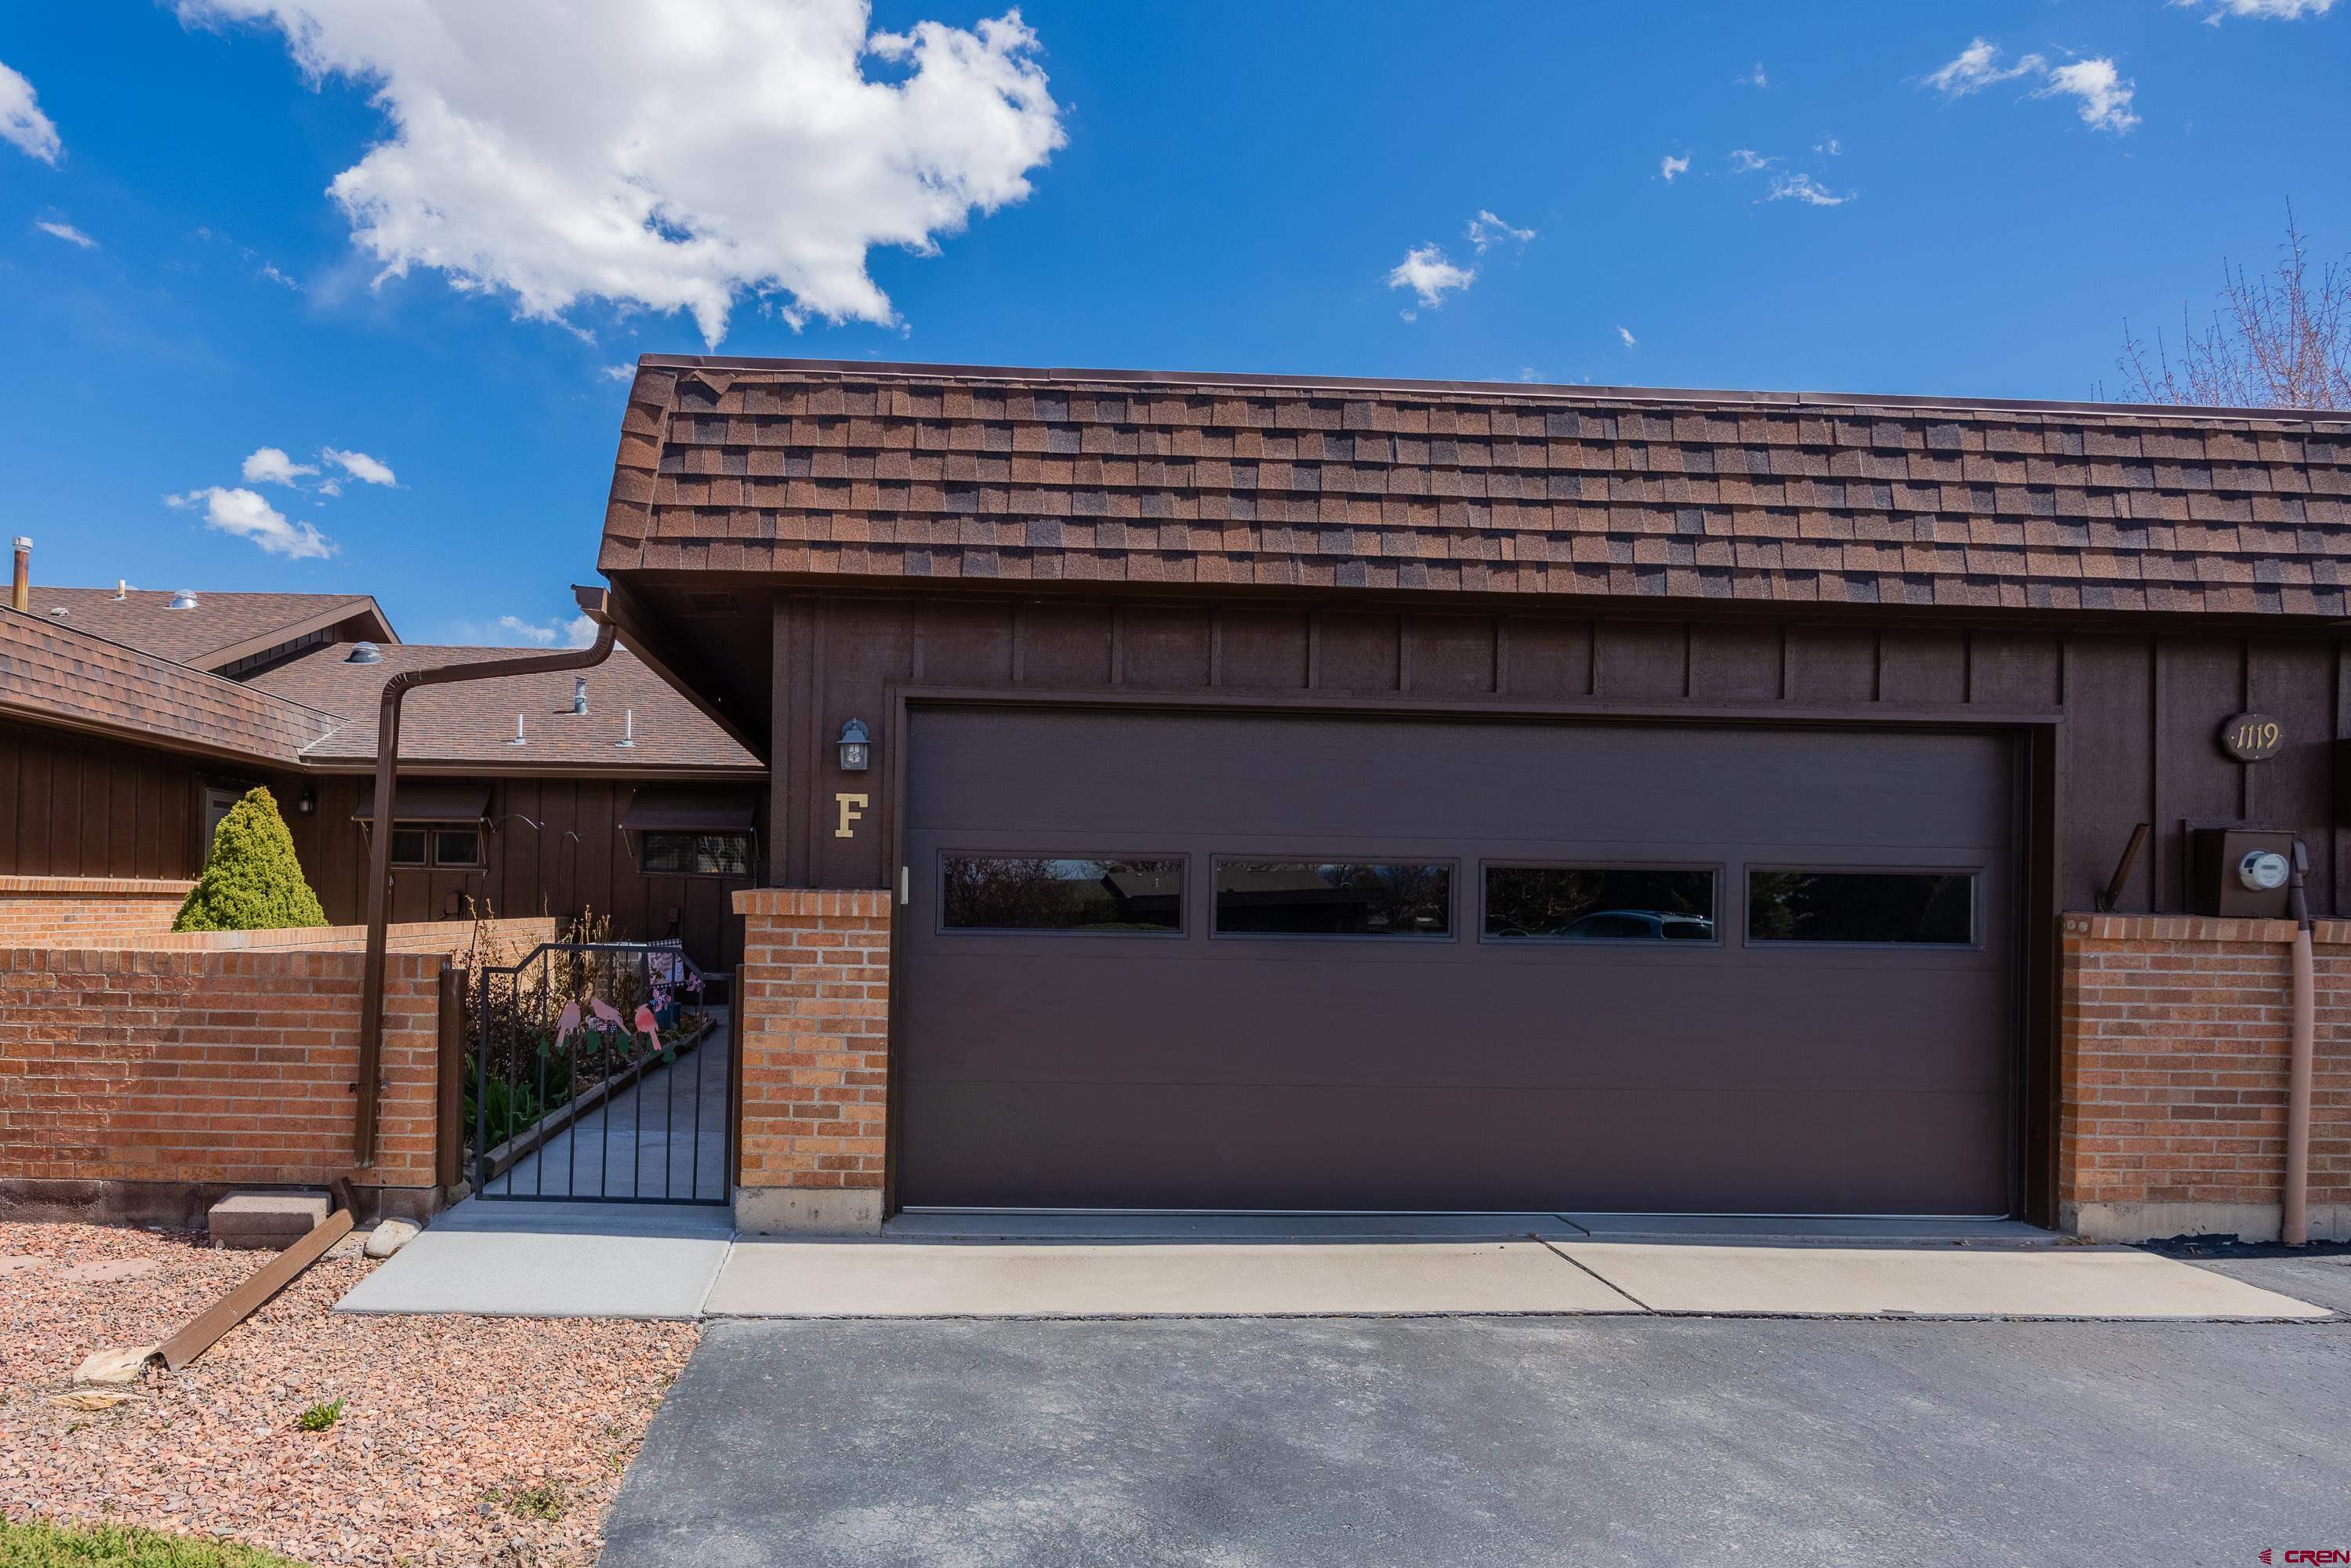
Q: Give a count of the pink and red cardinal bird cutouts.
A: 3